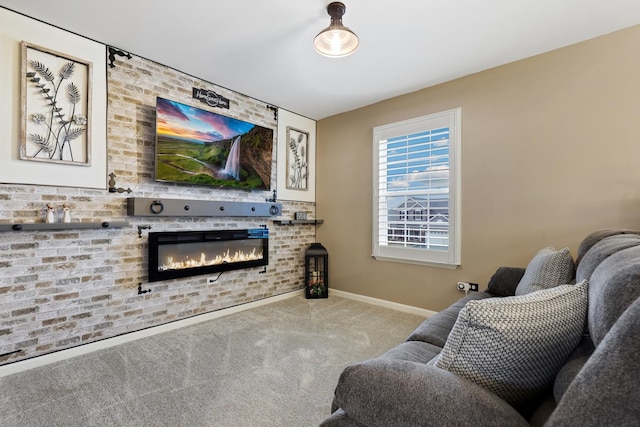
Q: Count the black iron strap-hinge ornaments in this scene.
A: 8